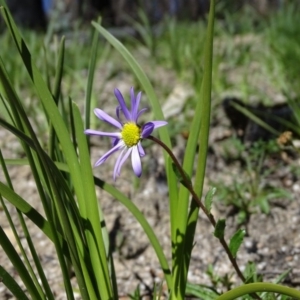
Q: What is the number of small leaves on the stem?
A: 4